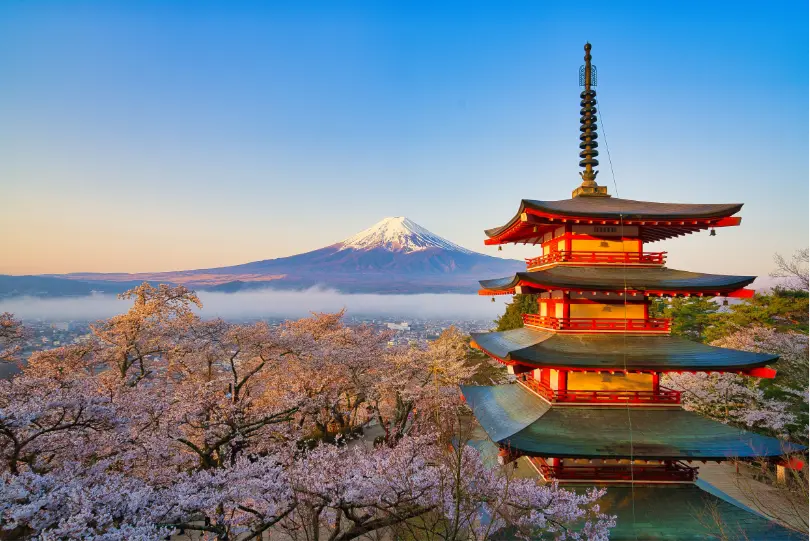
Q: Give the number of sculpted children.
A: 0